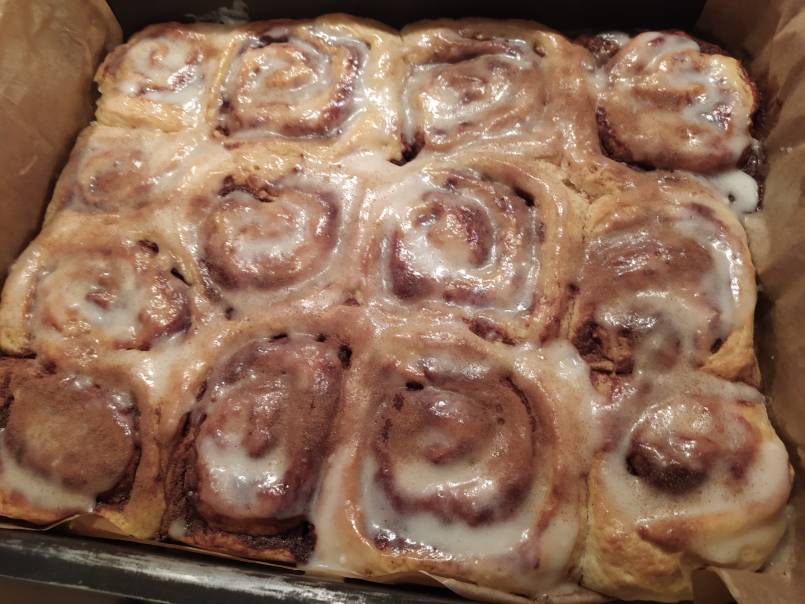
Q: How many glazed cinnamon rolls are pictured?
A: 13